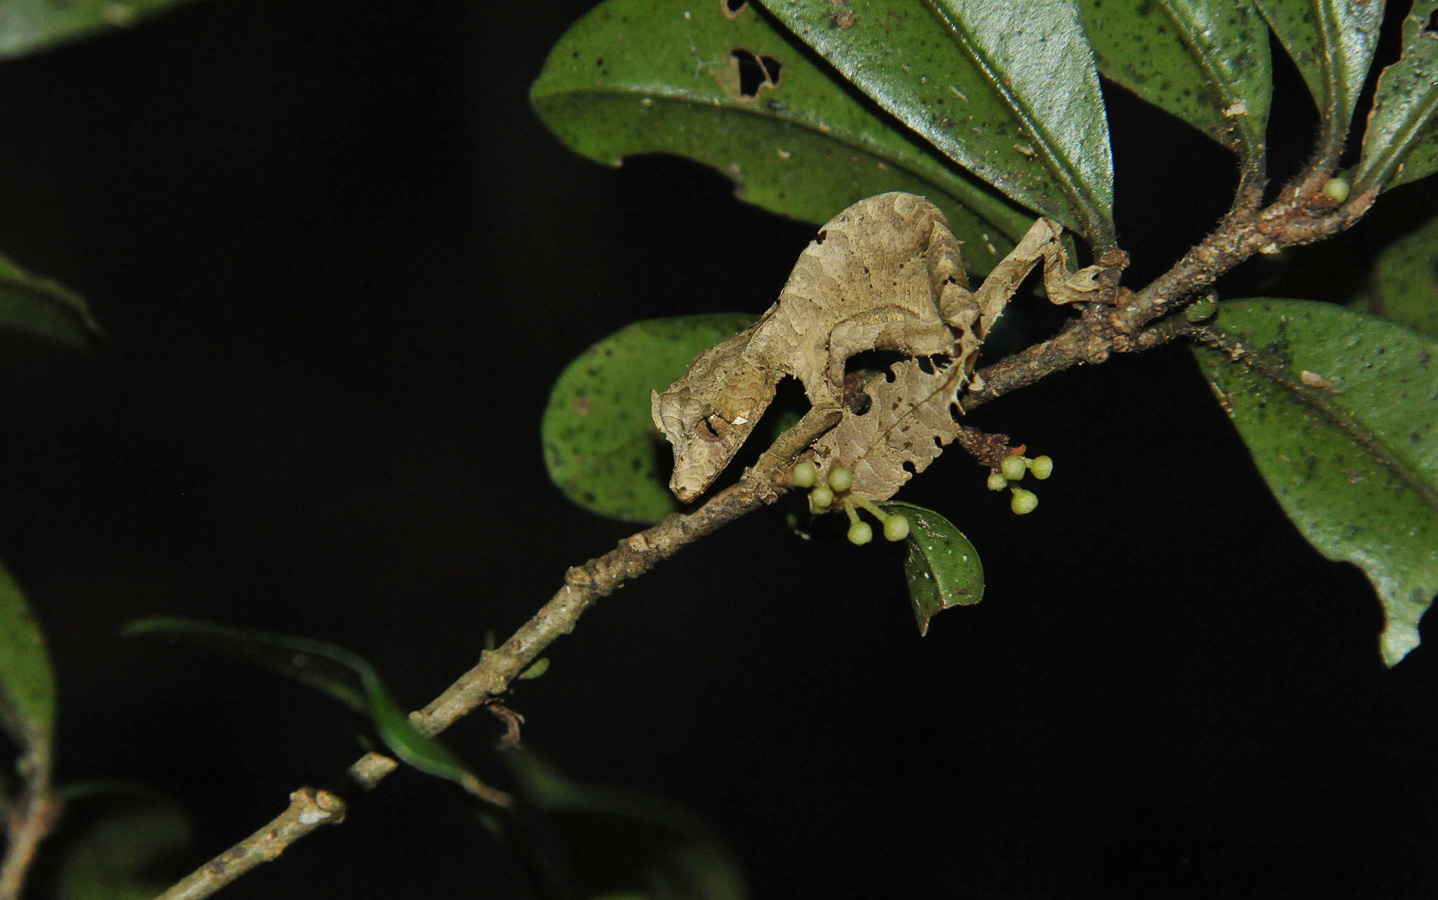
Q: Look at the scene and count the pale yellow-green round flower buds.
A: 10